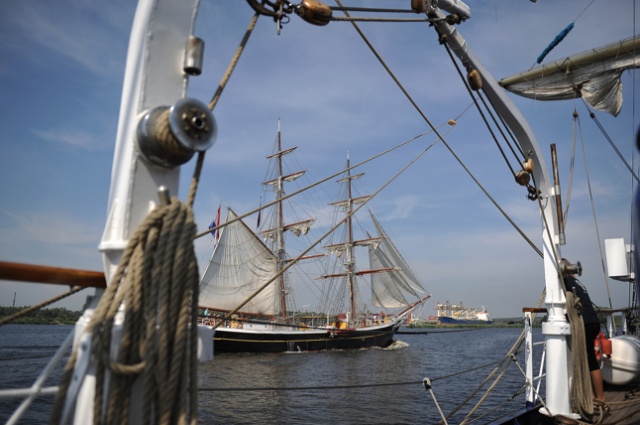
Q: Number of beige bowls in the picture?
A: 0